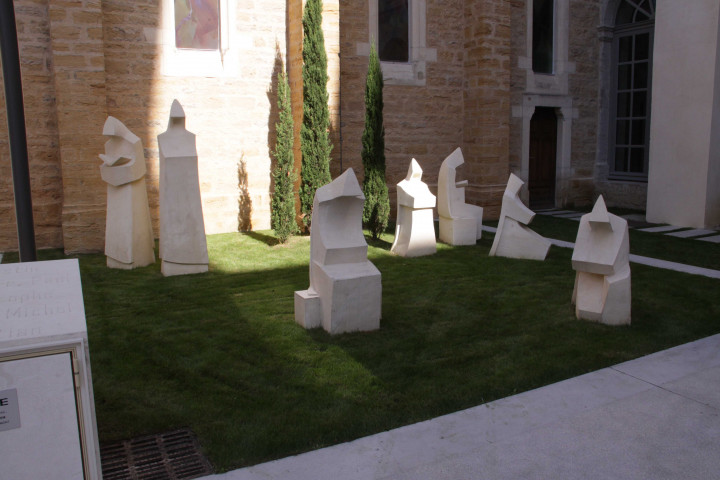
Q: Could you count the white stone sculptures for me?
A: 7